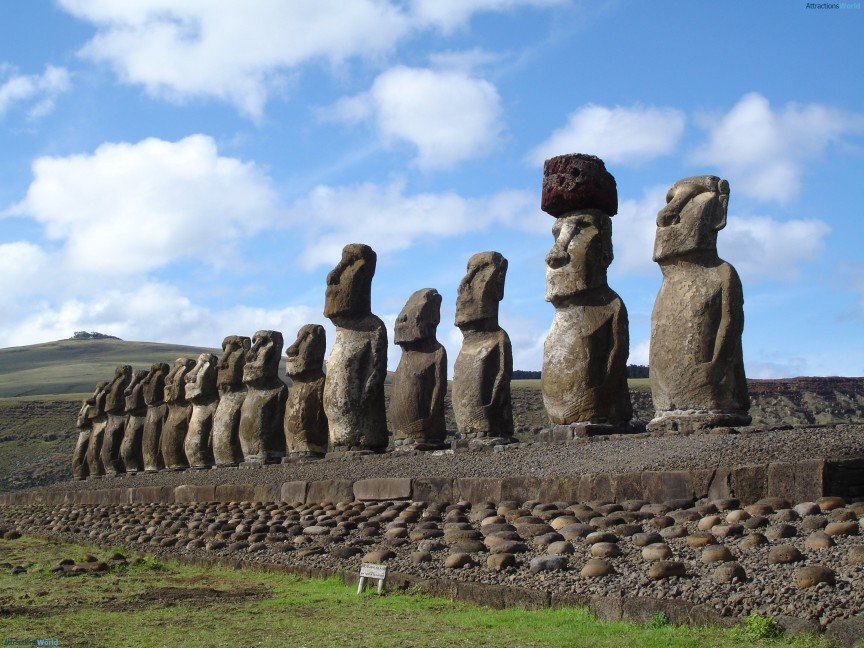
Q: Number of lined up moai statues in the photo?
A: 15